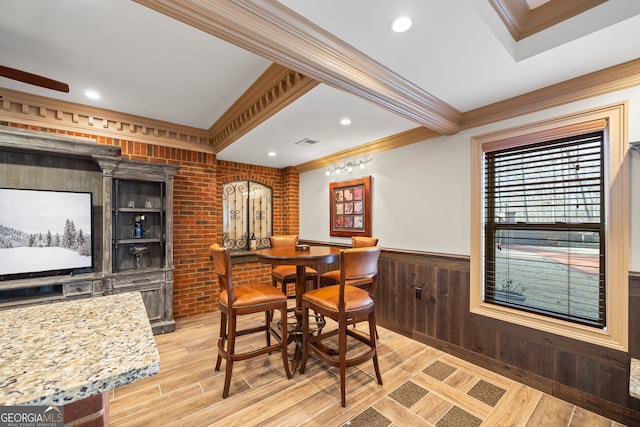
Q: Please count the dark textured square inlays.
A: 5